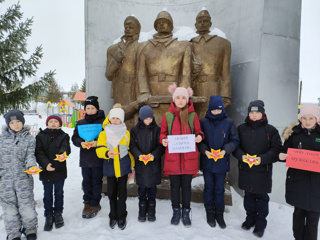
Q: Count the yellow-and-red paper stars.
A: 7